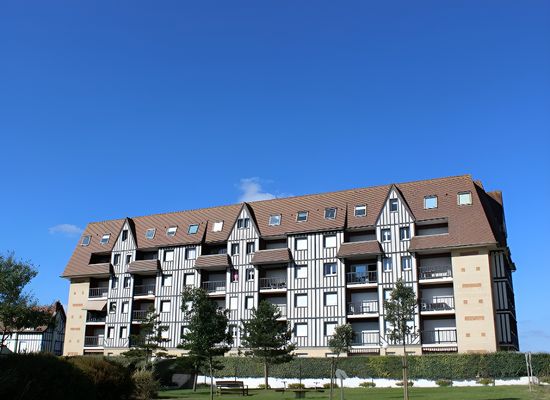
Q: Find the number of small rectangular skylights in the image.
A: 12